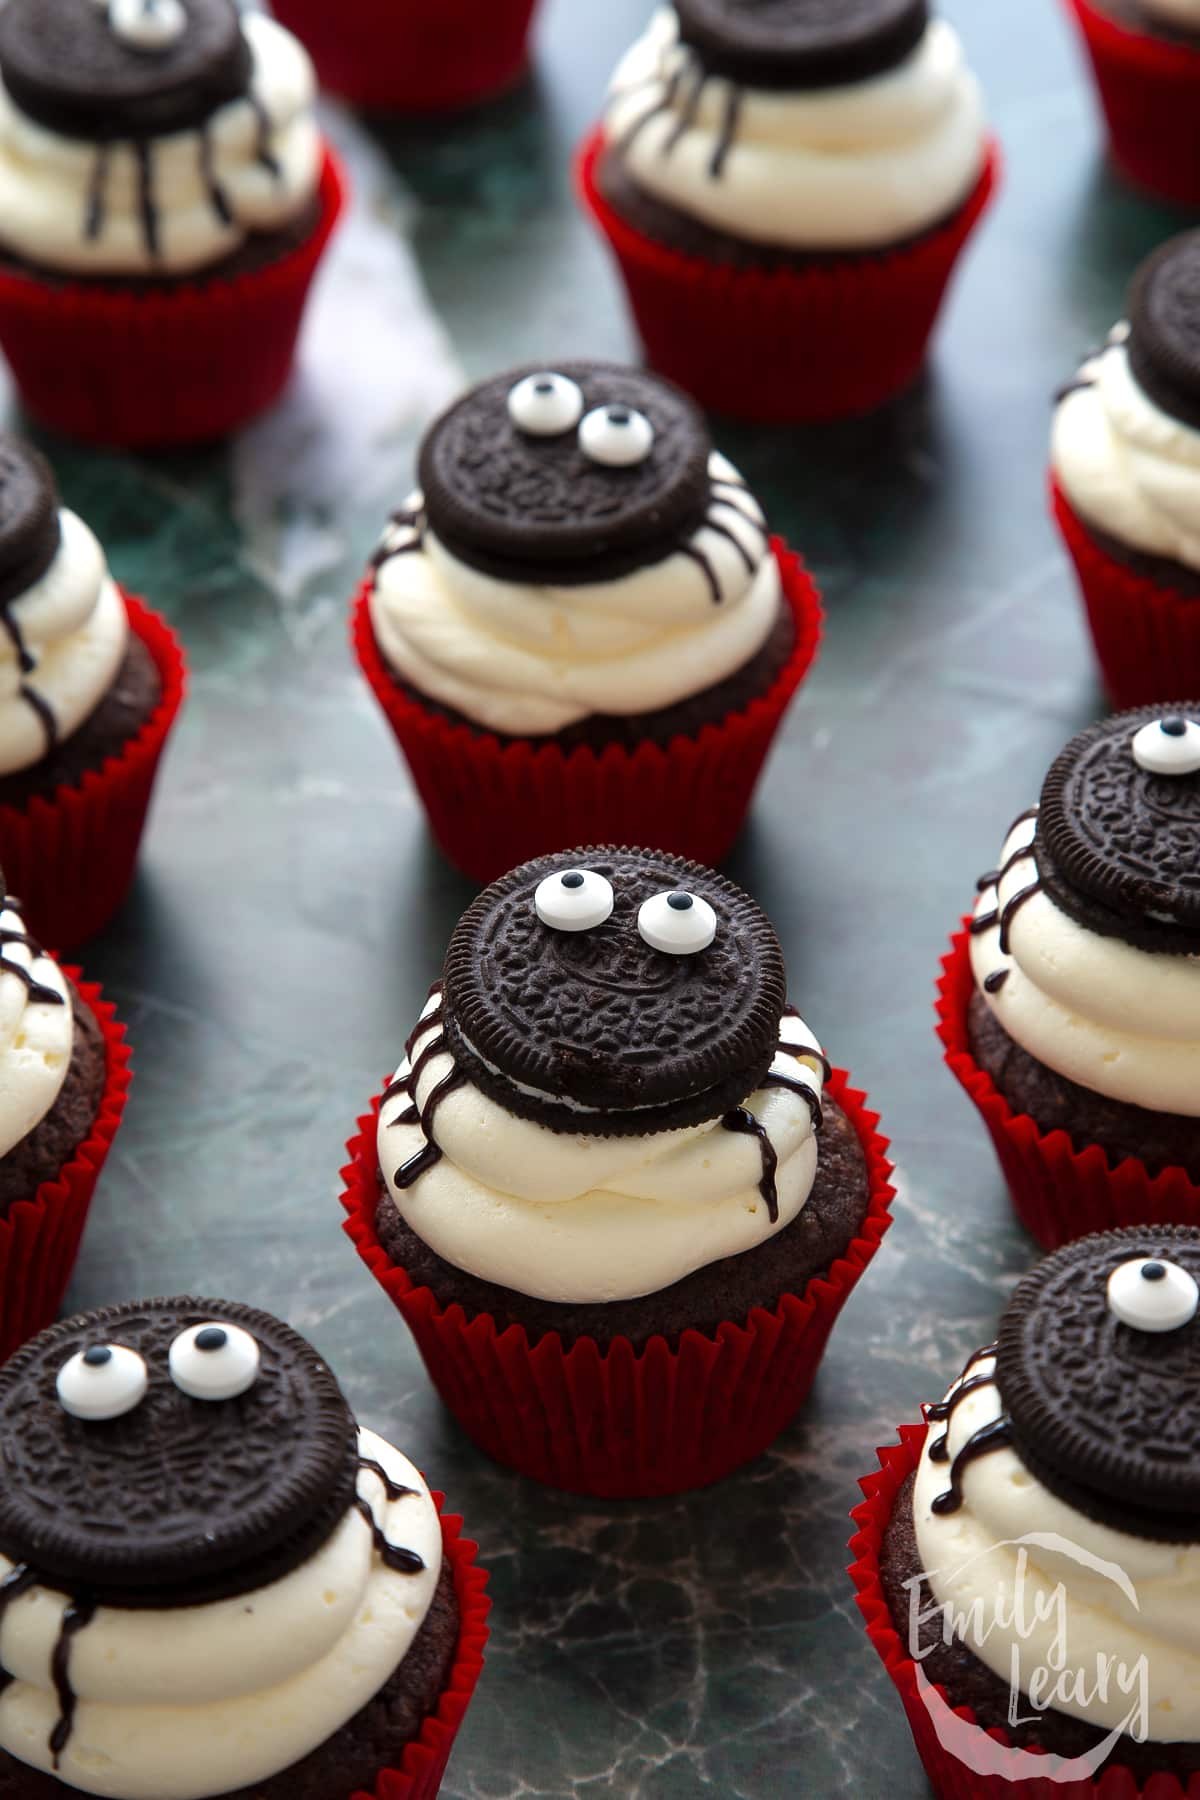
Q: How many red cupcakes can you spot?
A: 12